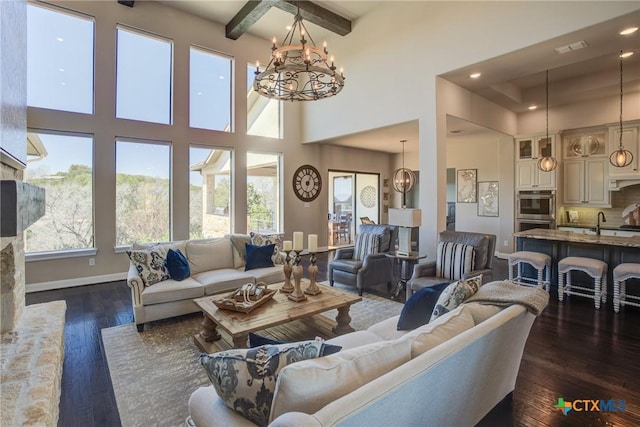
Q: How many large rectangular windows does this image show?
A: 8